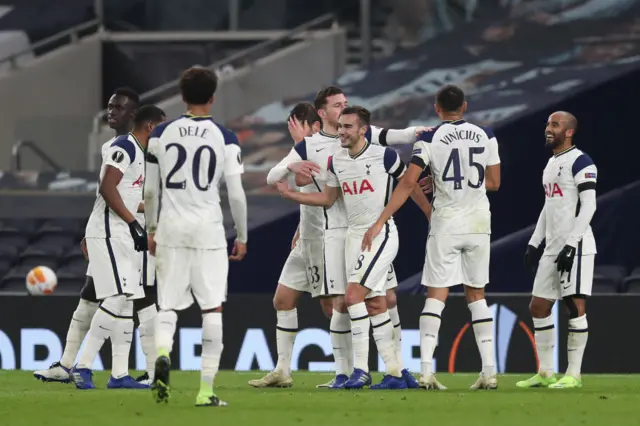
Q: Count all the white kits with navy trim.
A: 8